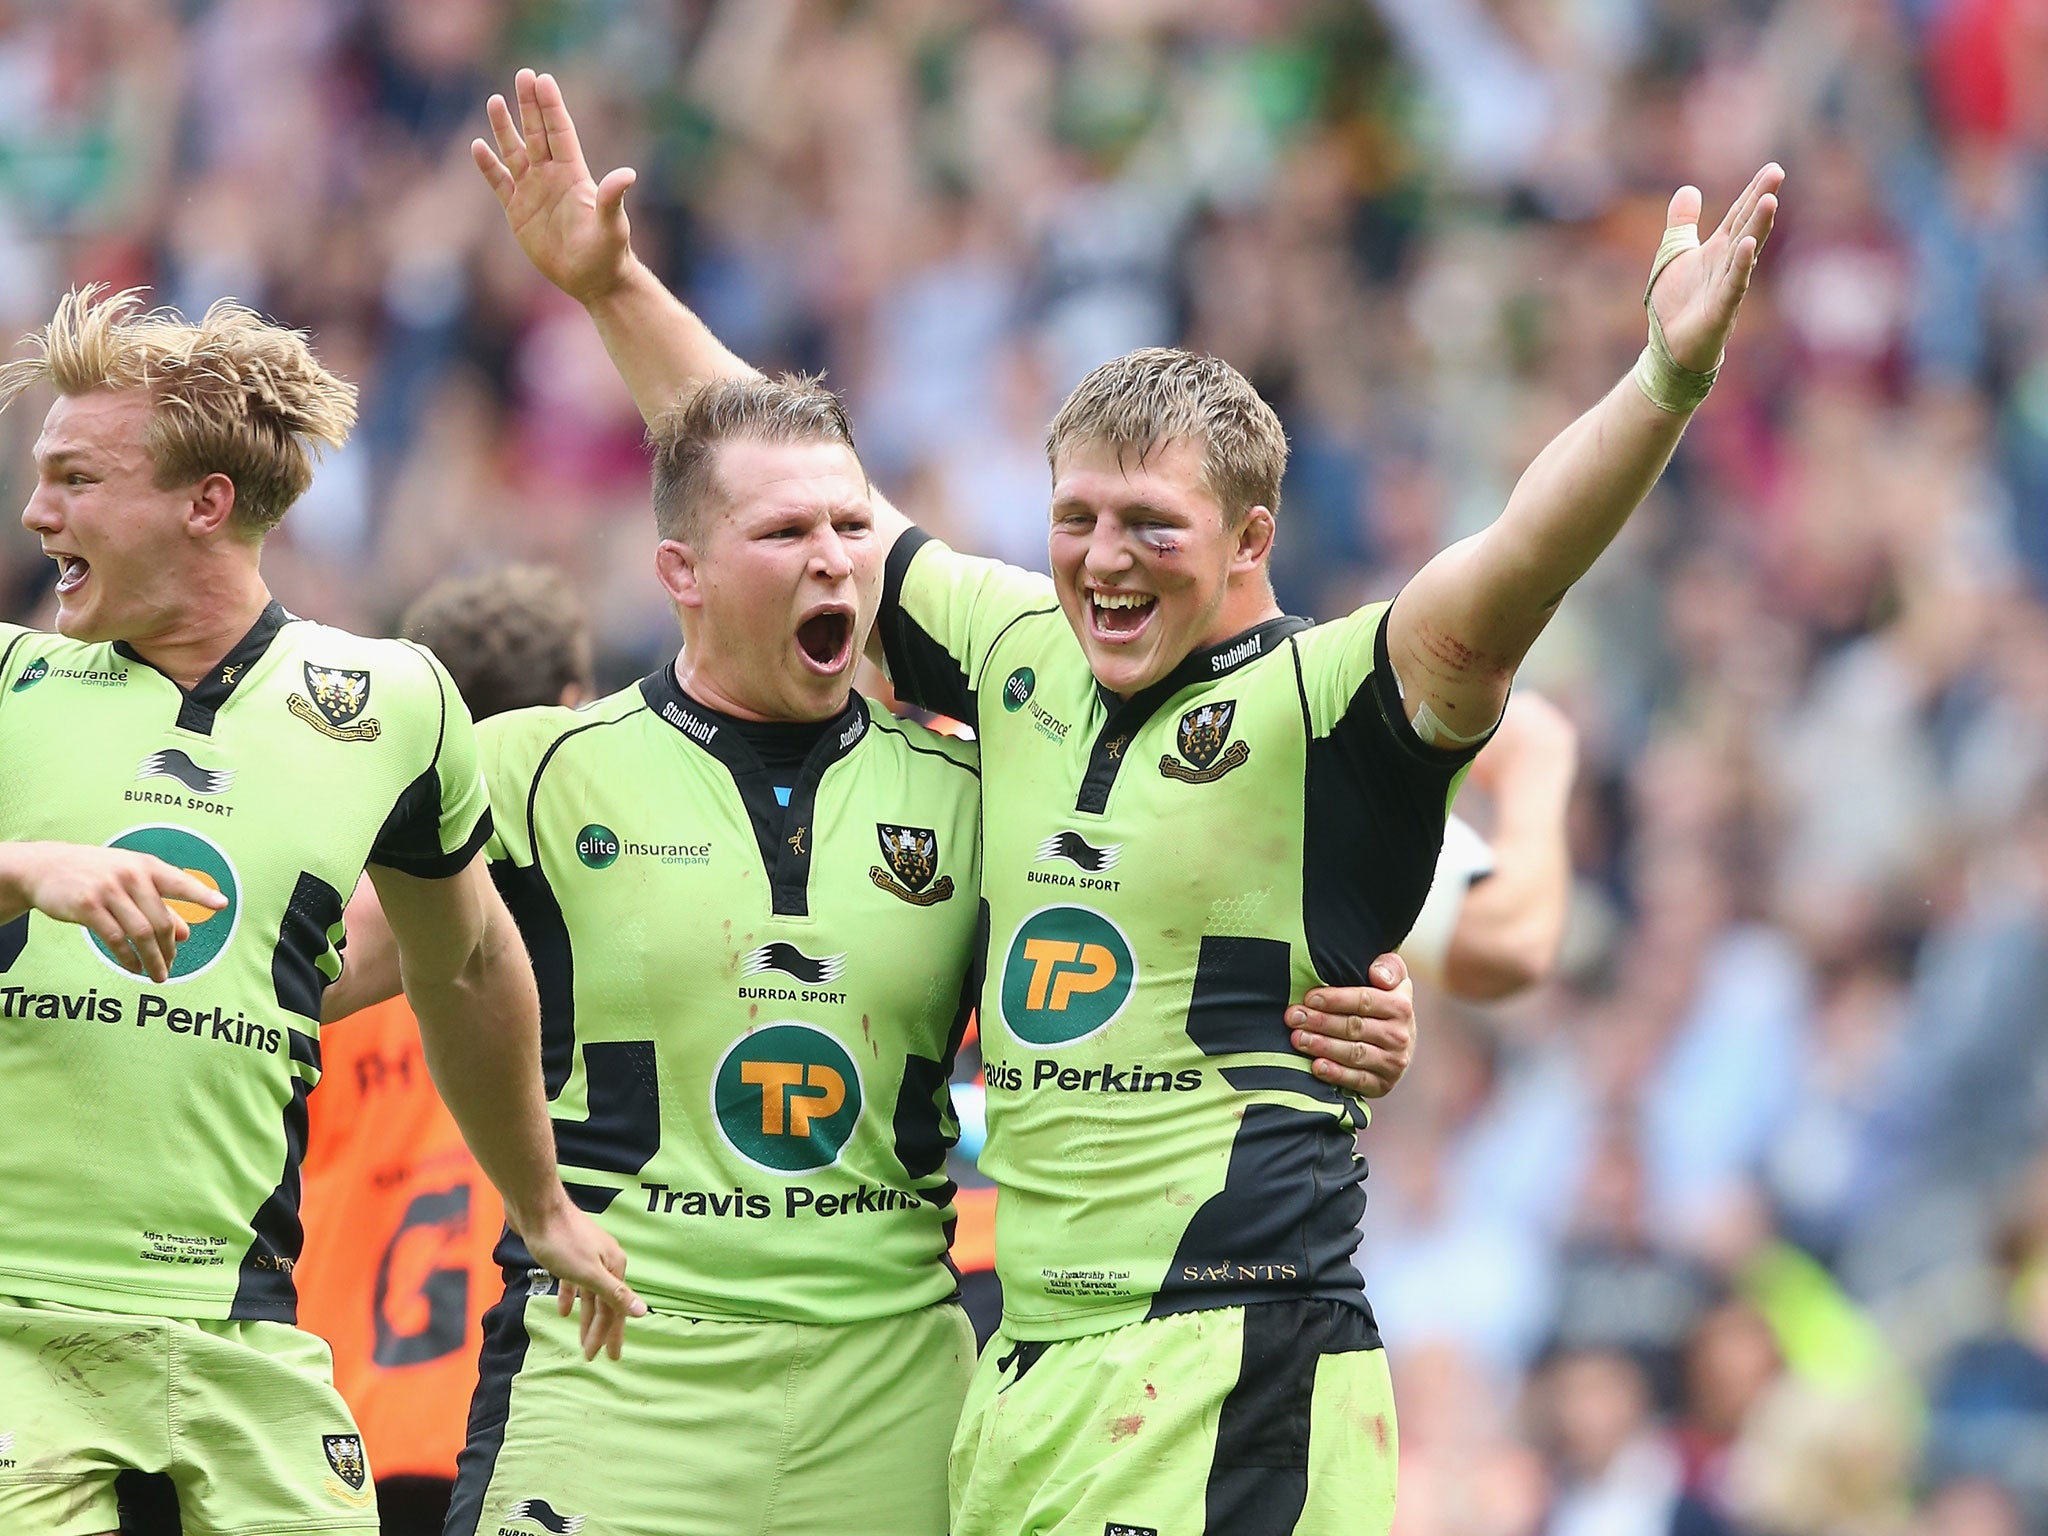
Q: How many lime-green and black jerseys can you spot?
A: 3